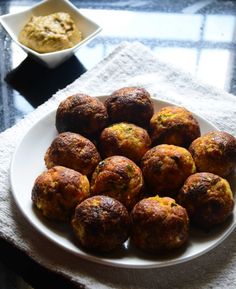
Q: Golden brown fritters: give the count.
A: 12